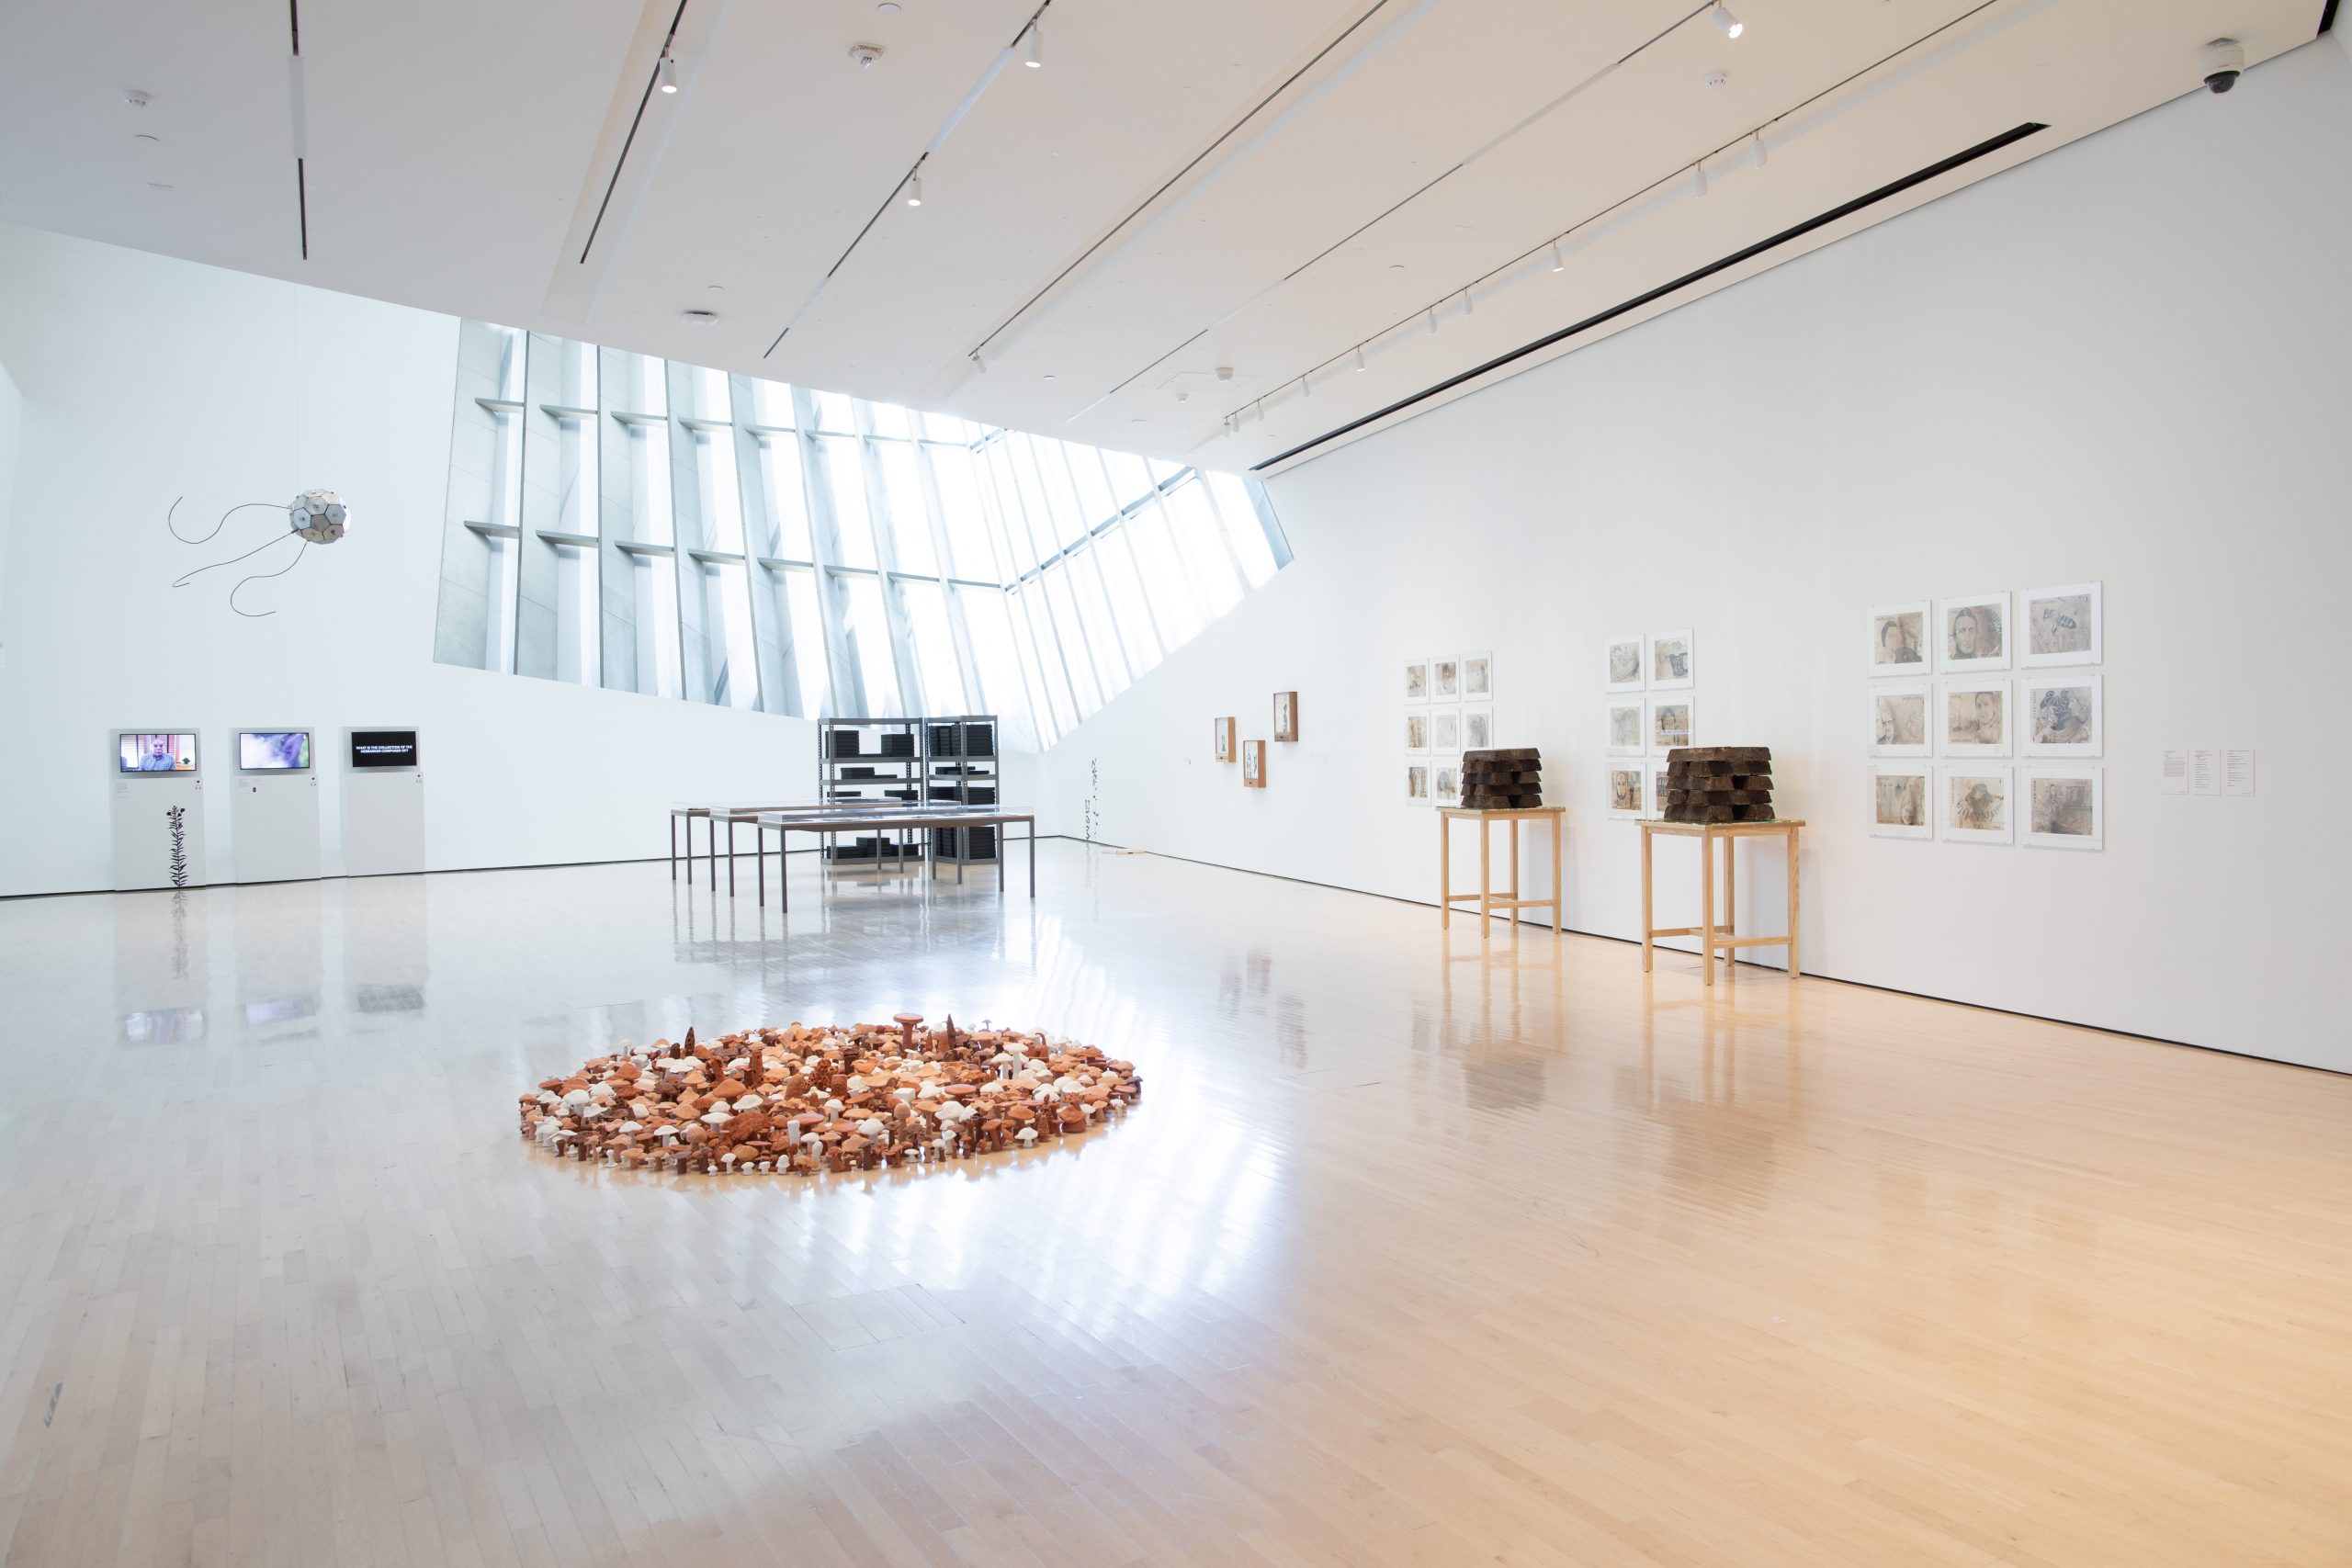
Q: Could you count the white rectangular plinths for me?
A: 3